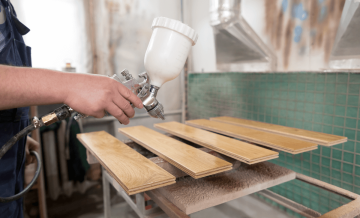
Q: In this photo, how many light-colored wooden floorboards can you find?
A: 5